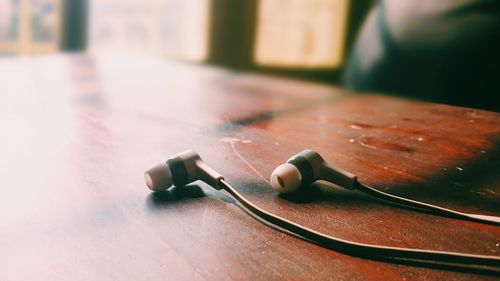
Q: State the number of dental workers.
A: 0